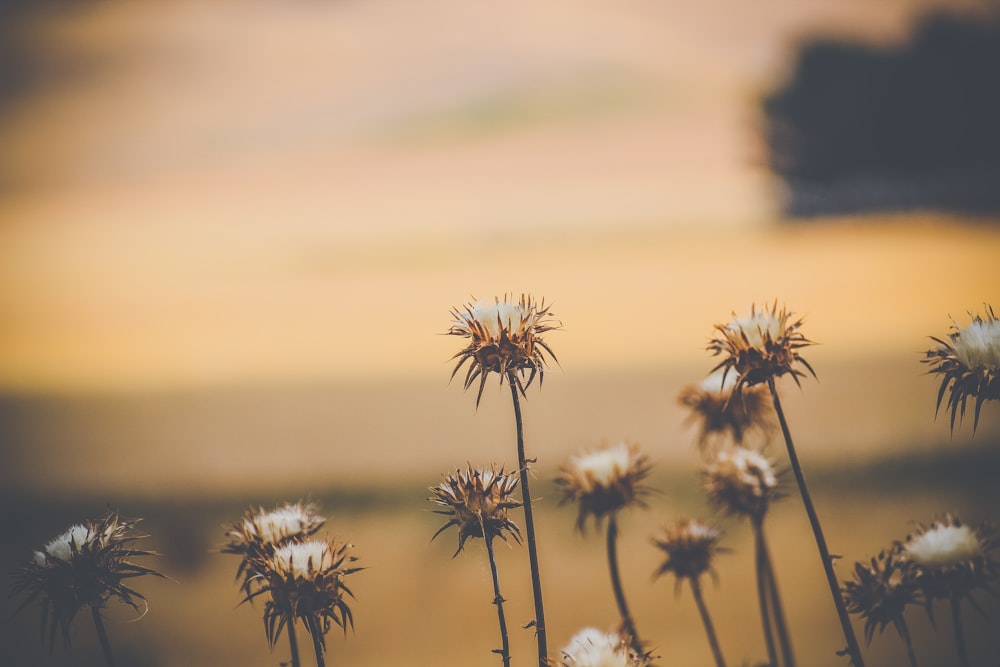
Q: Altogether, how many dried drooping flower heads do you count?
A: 14